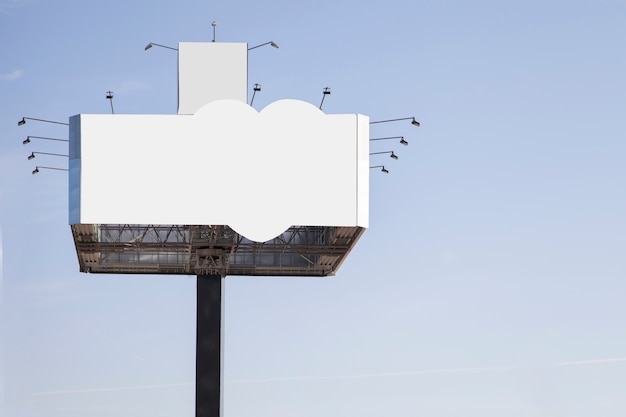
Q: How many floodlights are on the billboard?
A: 14